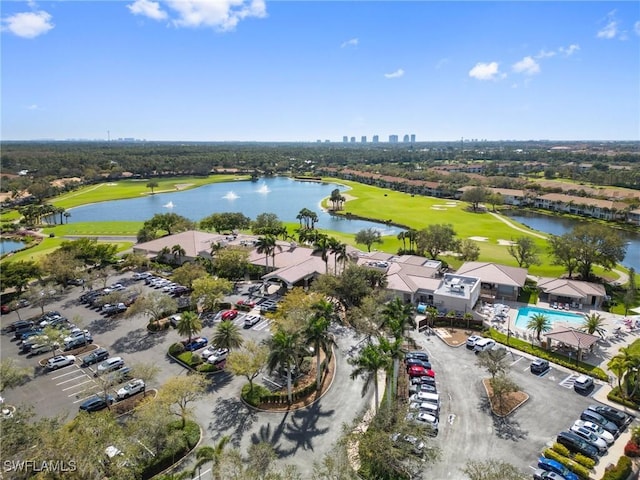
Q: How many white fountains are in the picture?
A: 3